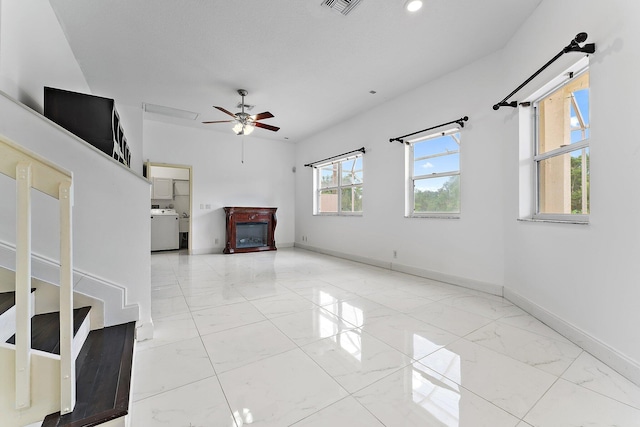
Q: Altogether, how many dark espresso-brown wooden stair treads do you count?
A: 3